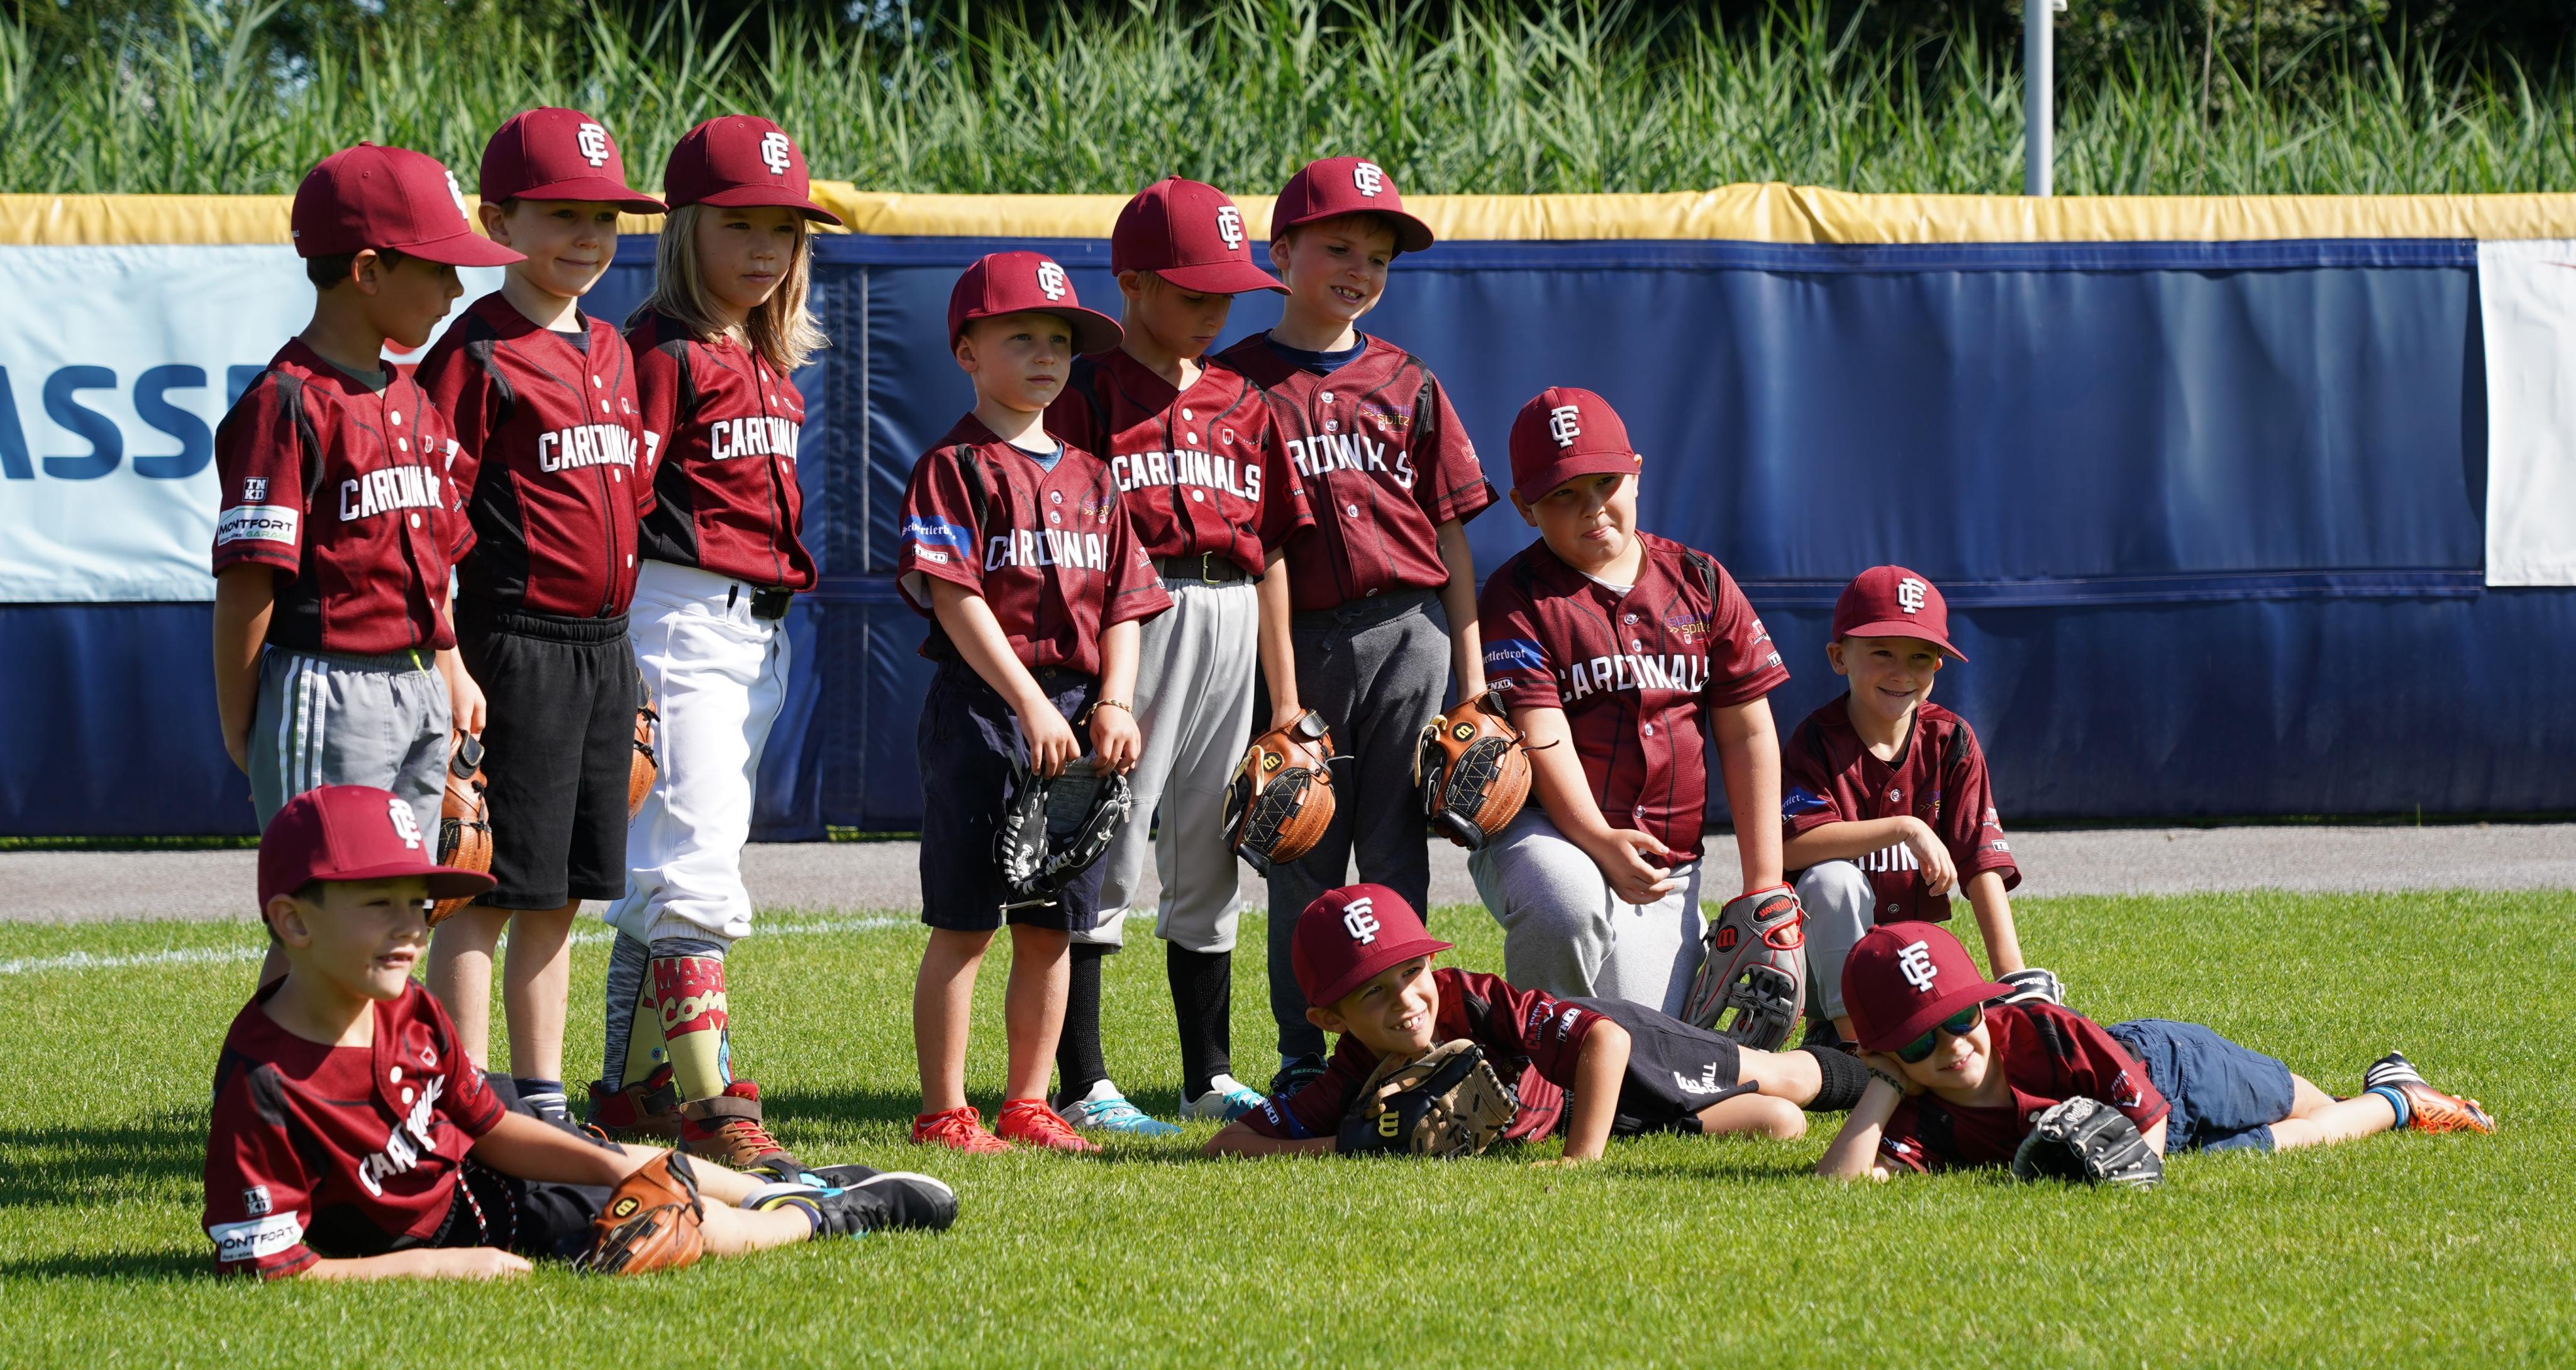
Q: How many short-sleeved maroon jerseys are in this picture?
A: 11